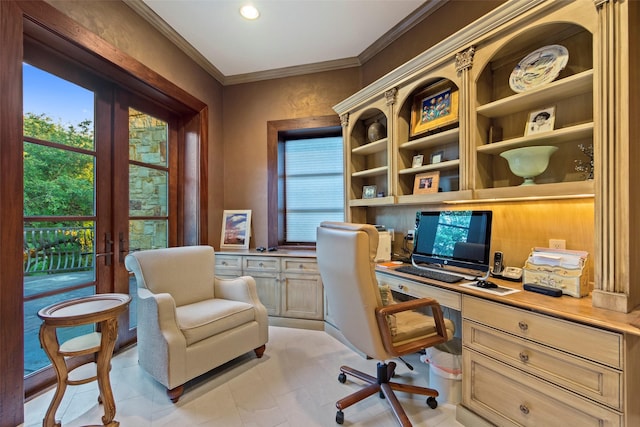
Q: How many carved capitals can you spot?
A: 3